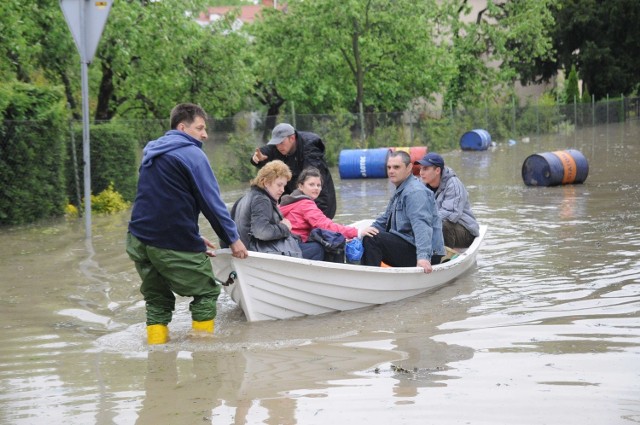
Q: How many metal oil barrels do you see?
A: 4